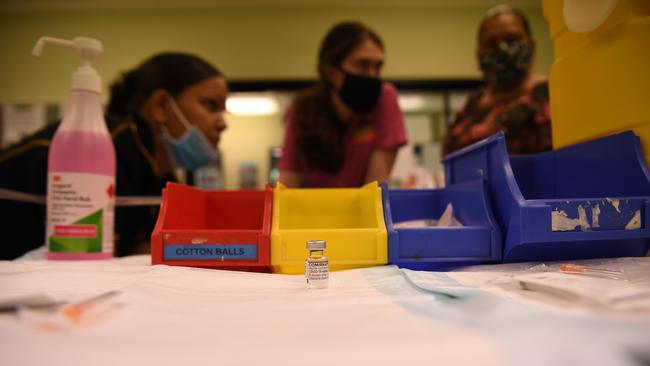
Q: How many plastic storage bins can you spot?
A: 4